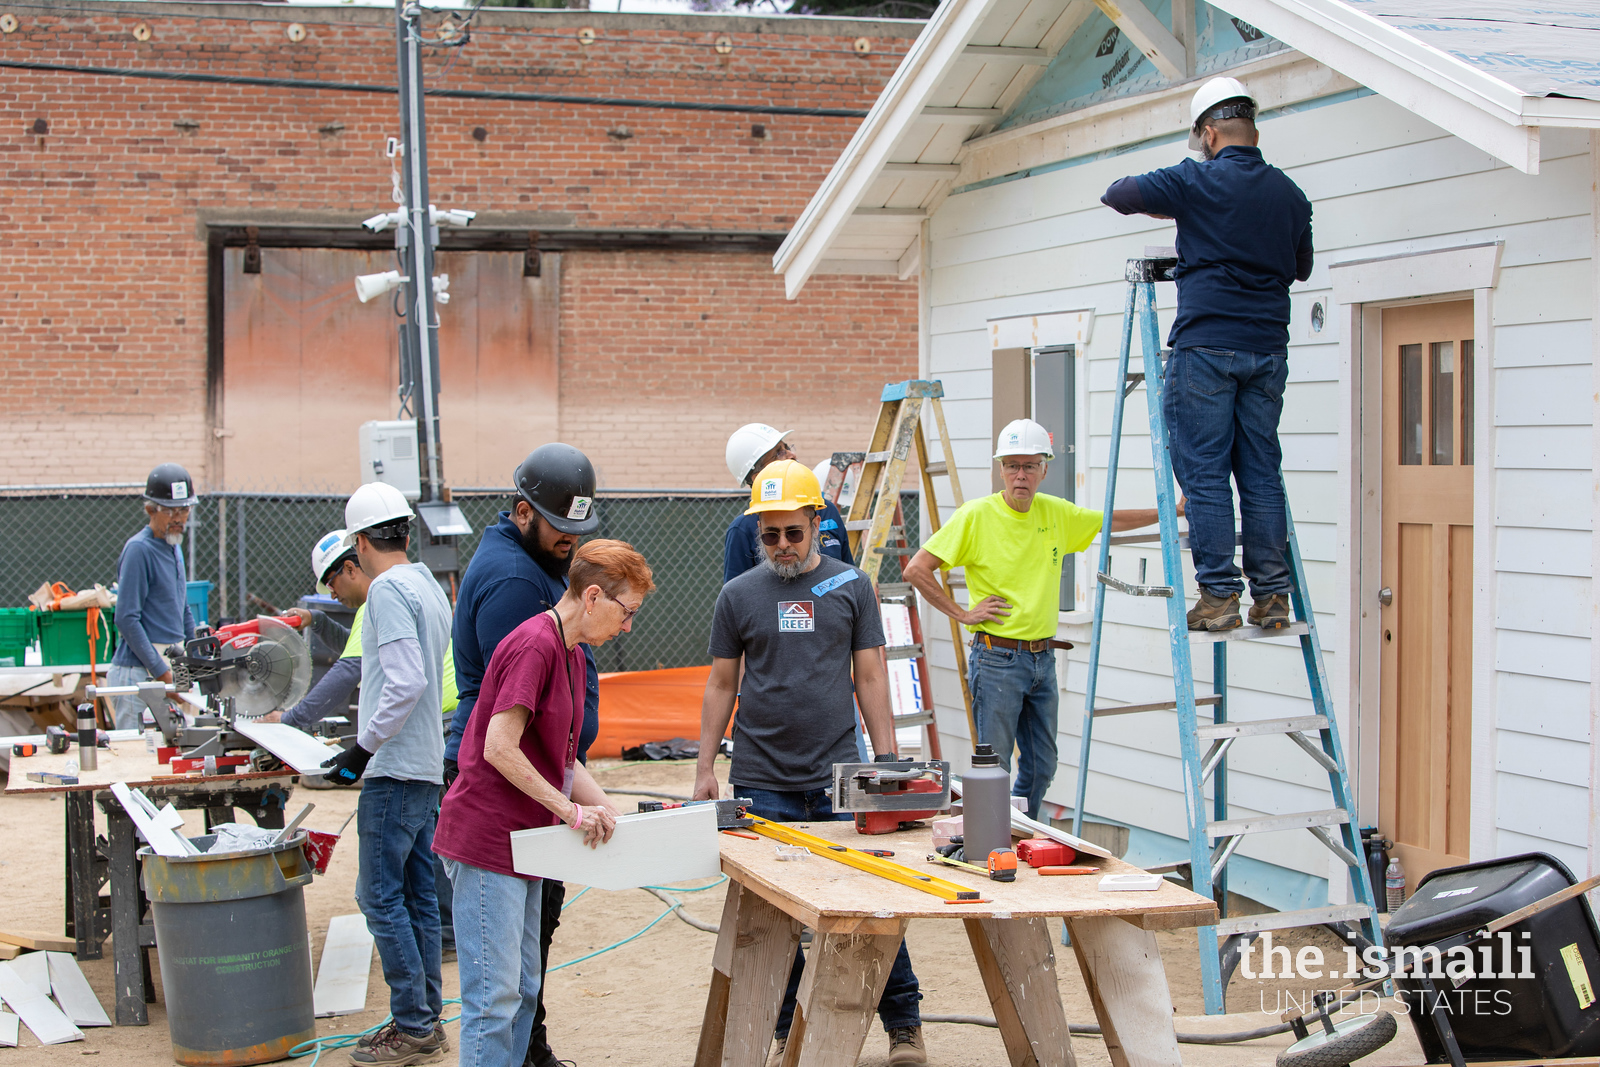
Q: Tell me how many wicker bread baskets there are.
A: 0